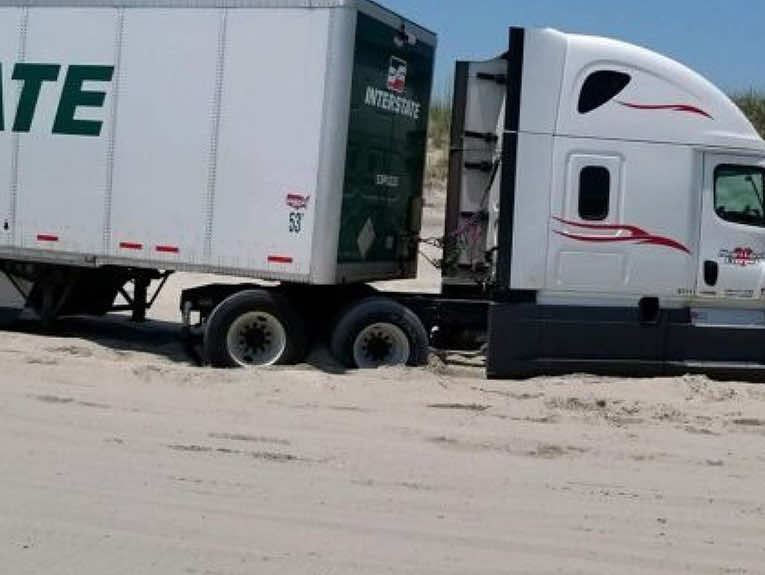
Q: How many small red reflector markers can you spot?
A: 4